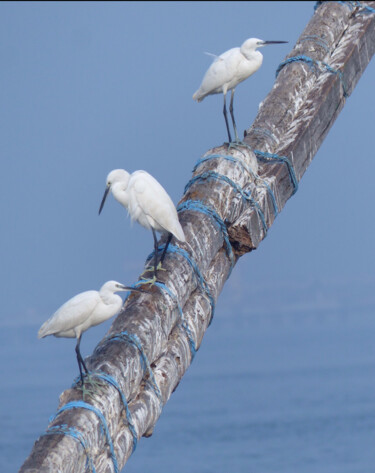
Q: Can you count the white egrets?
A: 3